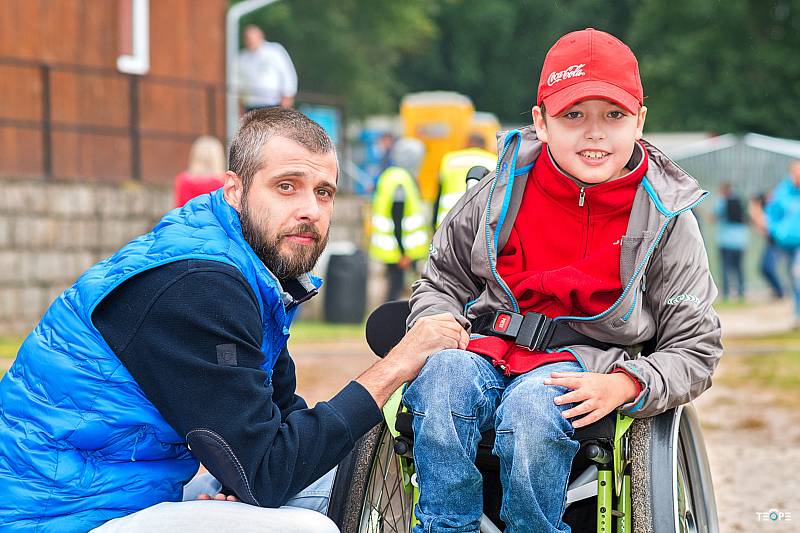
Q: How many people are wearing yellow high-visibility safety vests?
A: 2